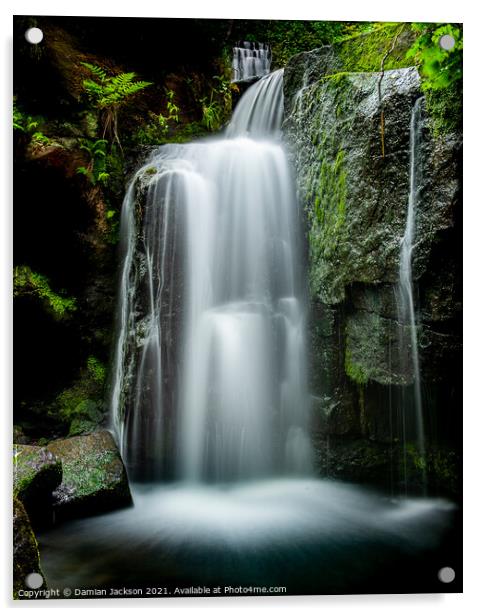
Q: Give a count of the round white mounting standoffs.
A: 4